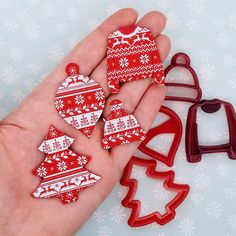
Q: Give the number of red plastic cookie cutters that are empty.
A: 4